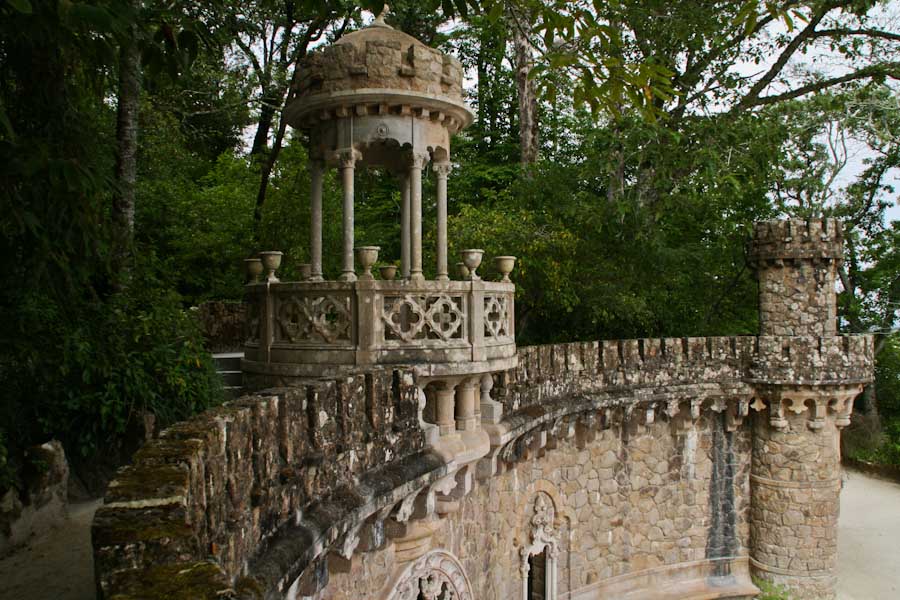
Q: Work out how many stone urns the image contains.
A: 8